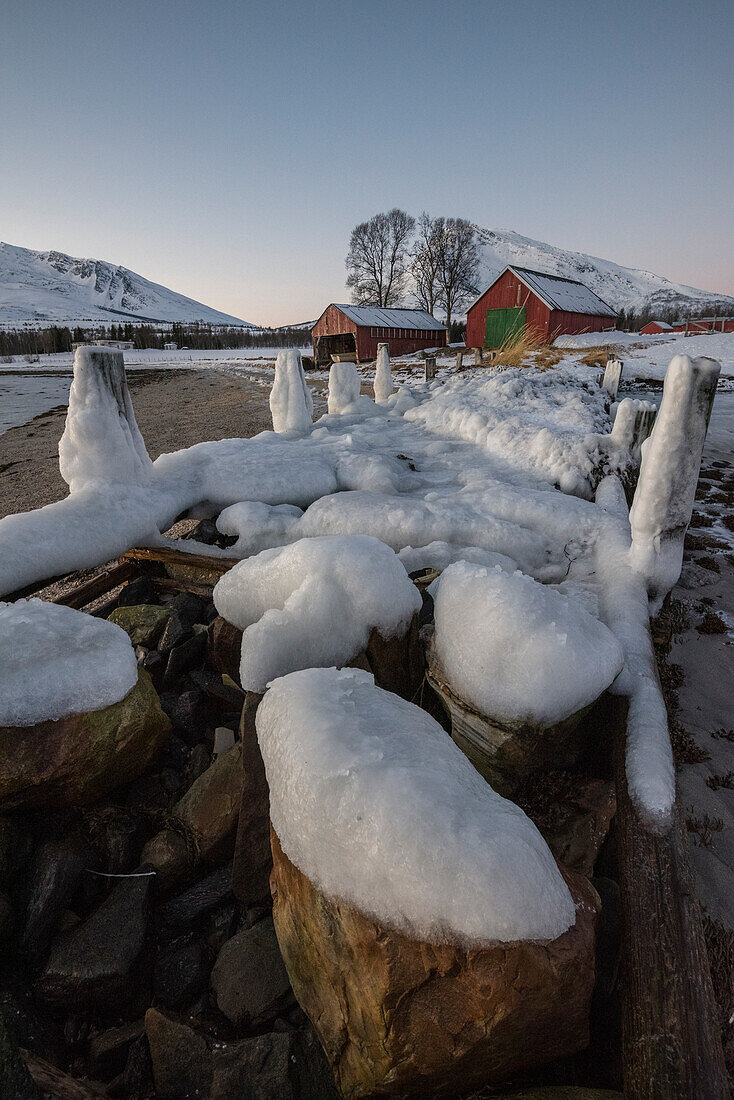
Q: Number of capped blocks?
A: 4